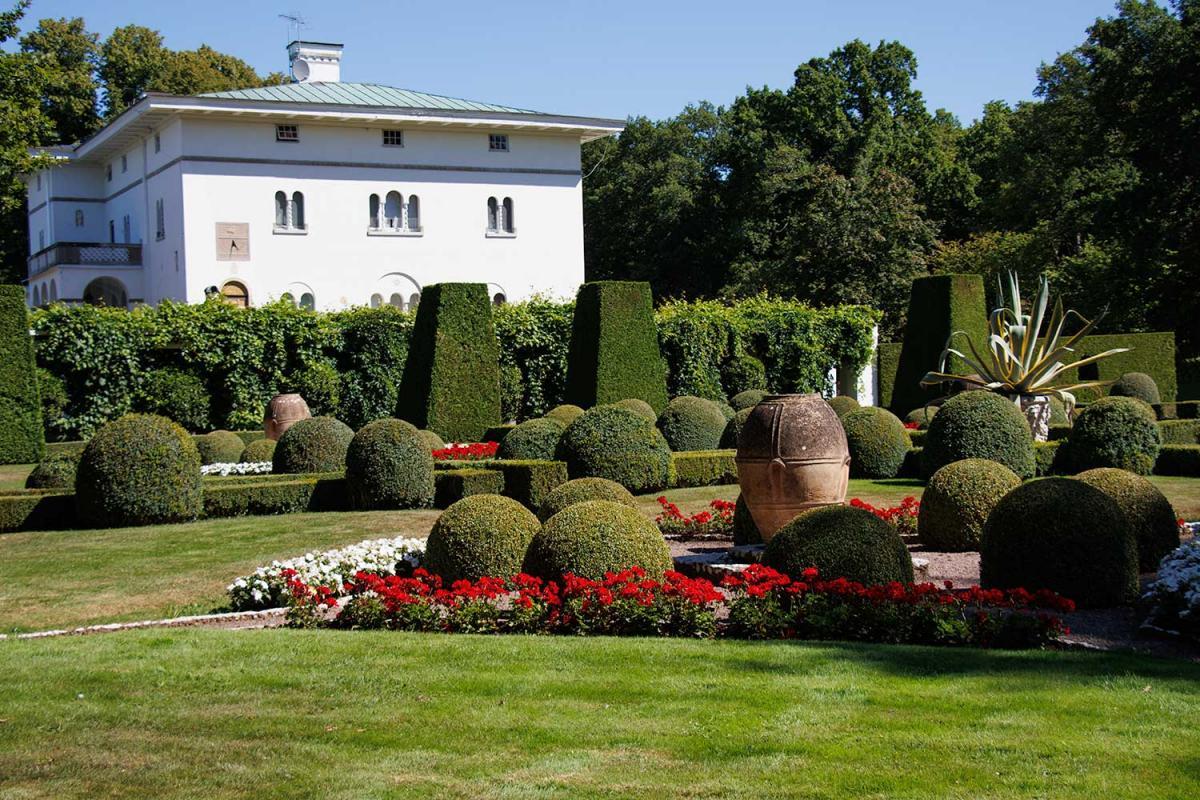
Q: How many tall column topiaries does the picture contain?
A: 4